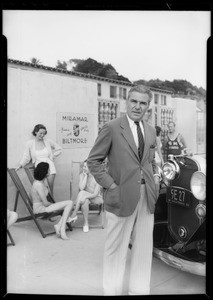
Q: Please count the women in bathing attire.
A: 3